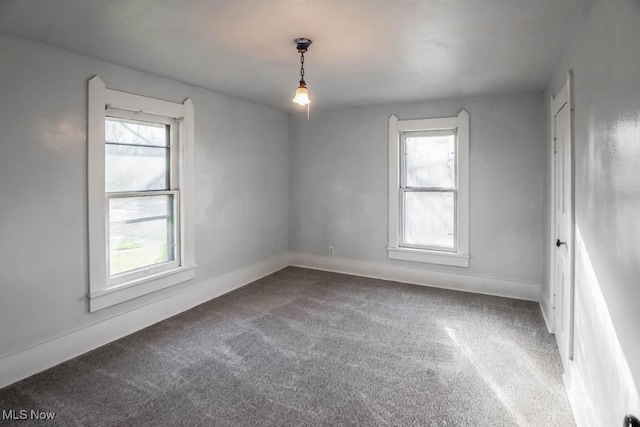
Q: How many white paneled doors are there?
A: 1